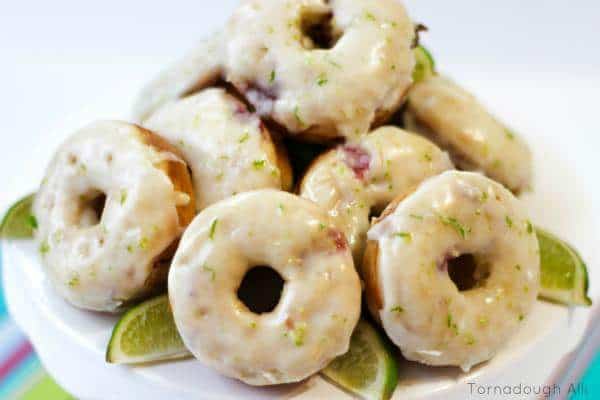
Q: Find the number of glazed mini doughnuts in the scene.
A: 8